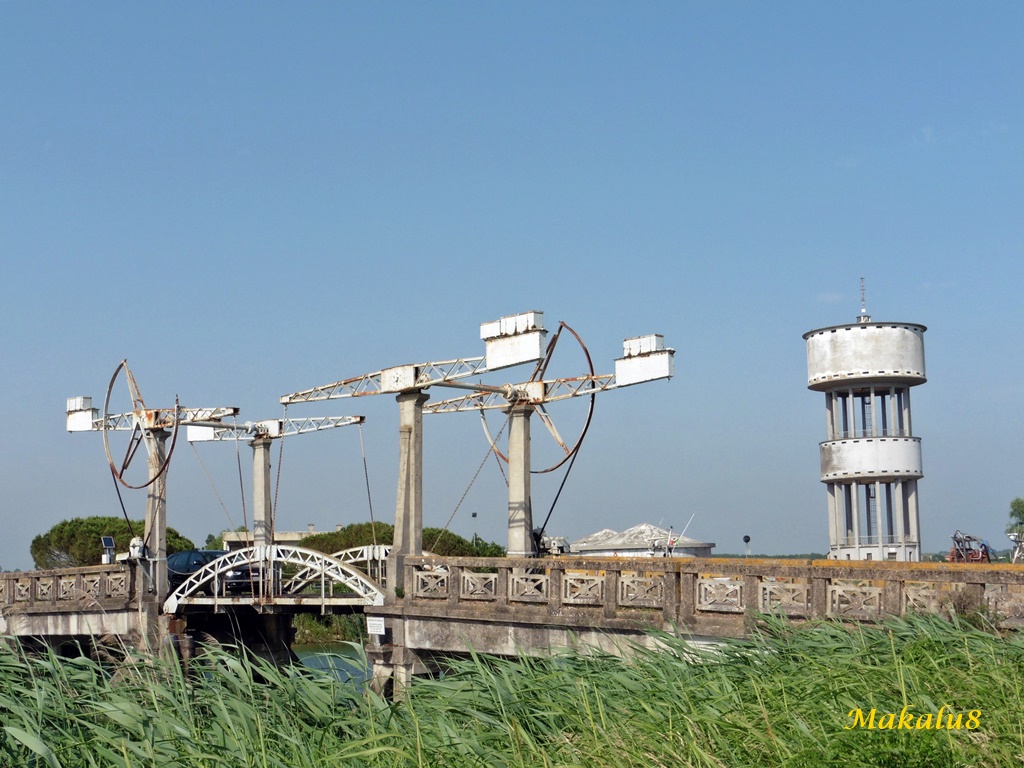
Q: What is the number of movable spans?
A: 2